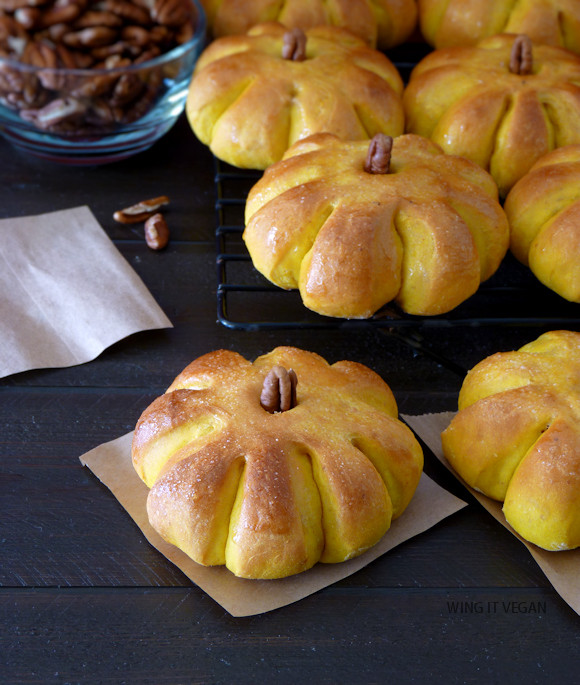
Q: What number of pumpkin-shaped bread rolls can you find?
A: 8